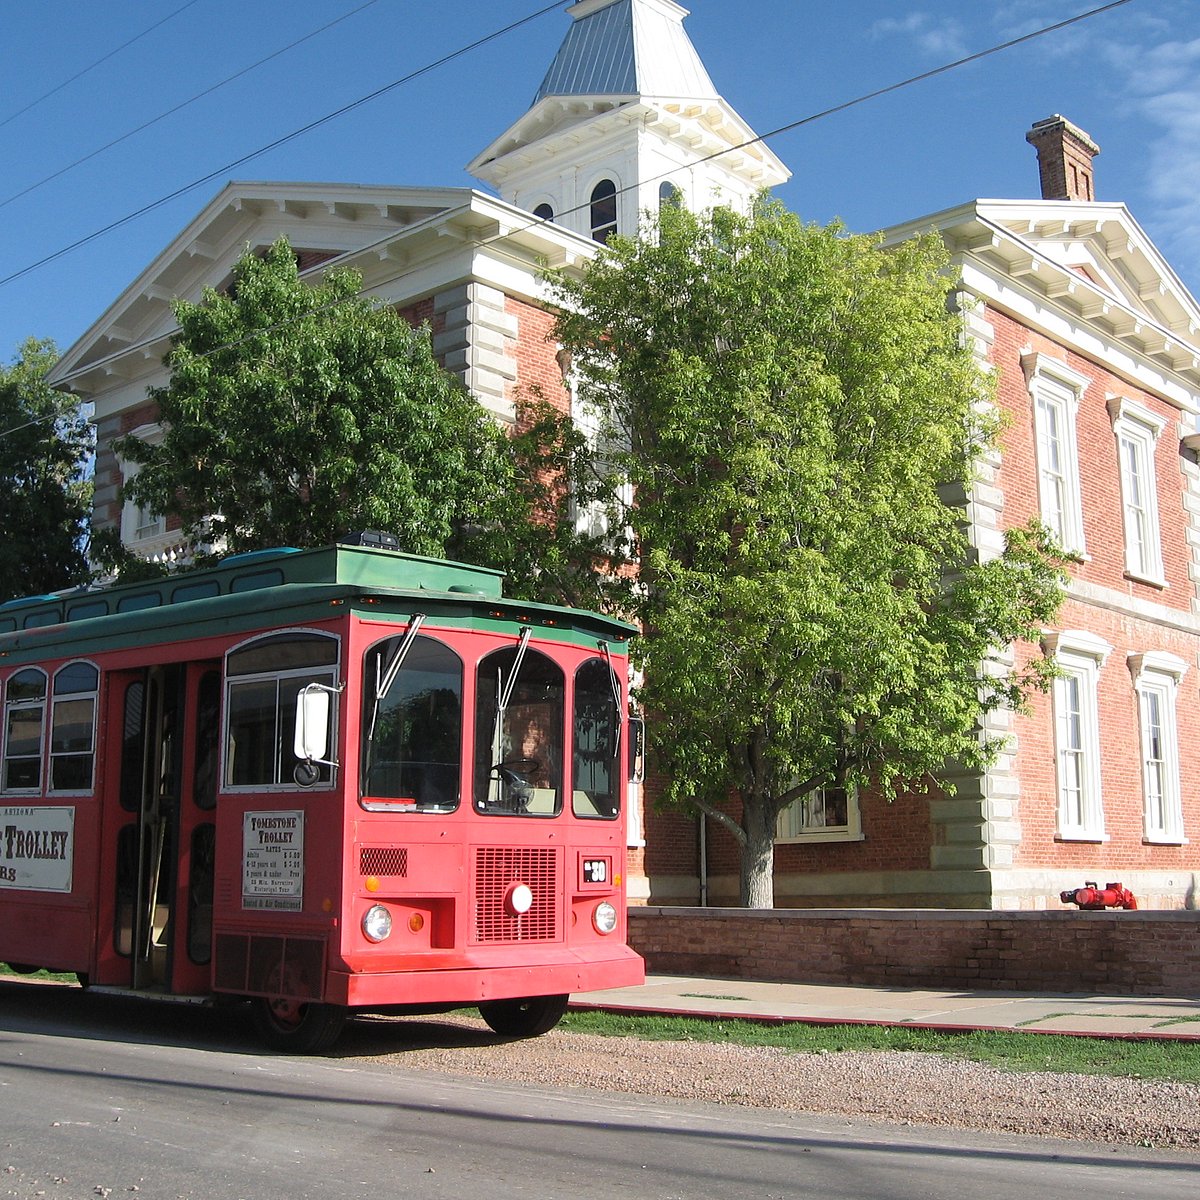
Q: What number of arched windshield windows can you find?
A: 3